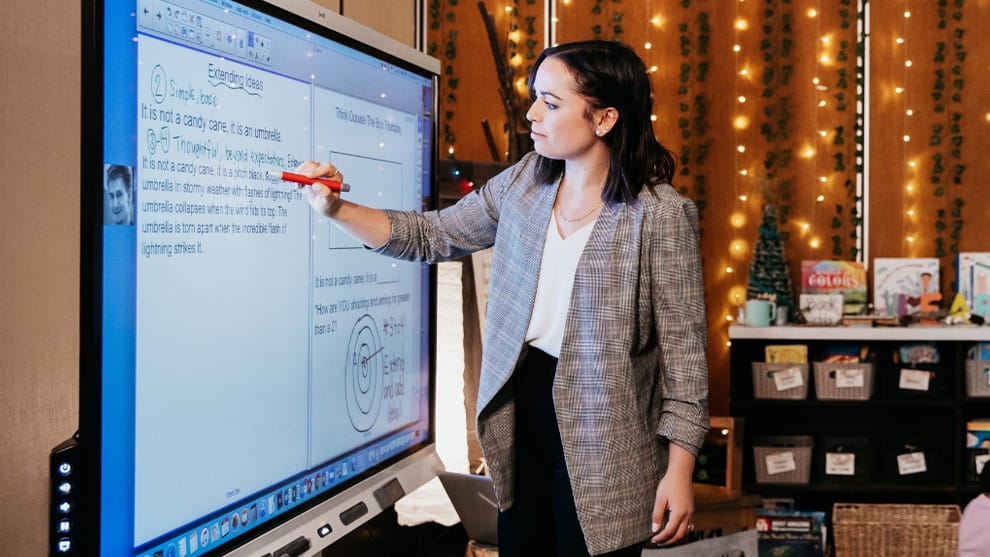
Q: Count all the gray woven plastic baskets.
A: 4